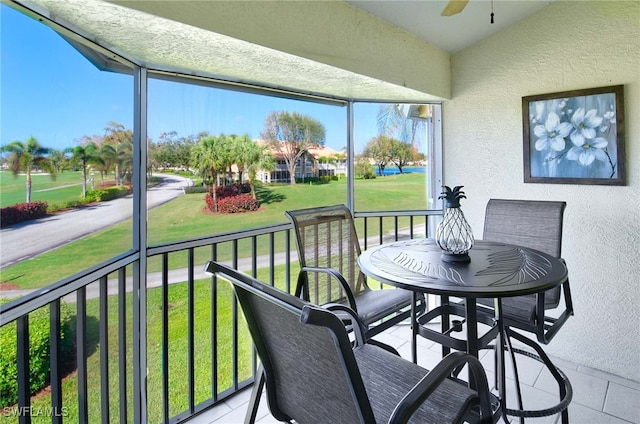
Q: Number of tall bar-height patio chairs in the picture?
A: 3